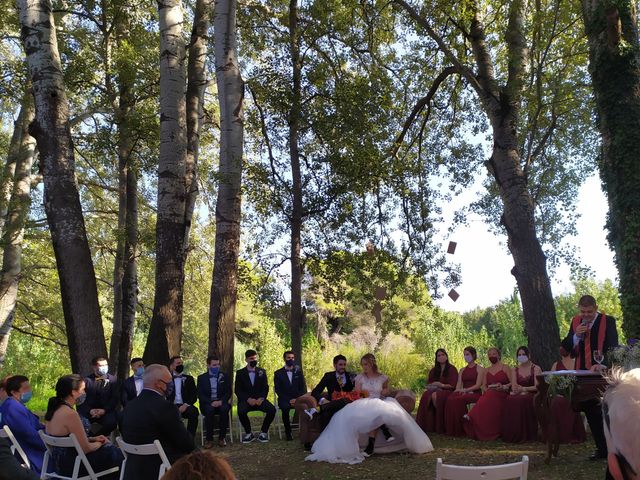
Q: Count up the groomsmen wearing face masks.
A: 6